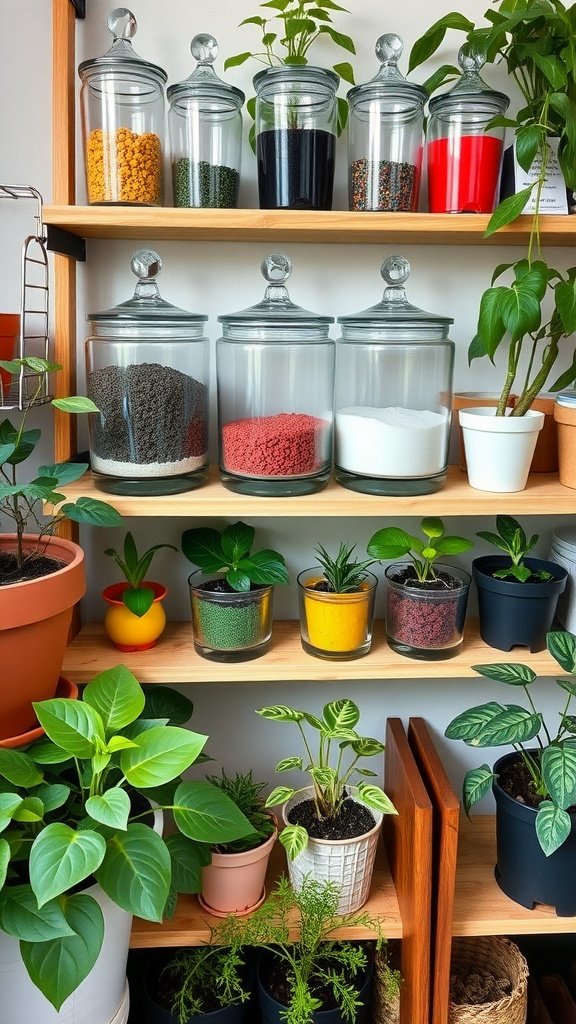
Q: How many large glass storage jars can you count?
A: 3